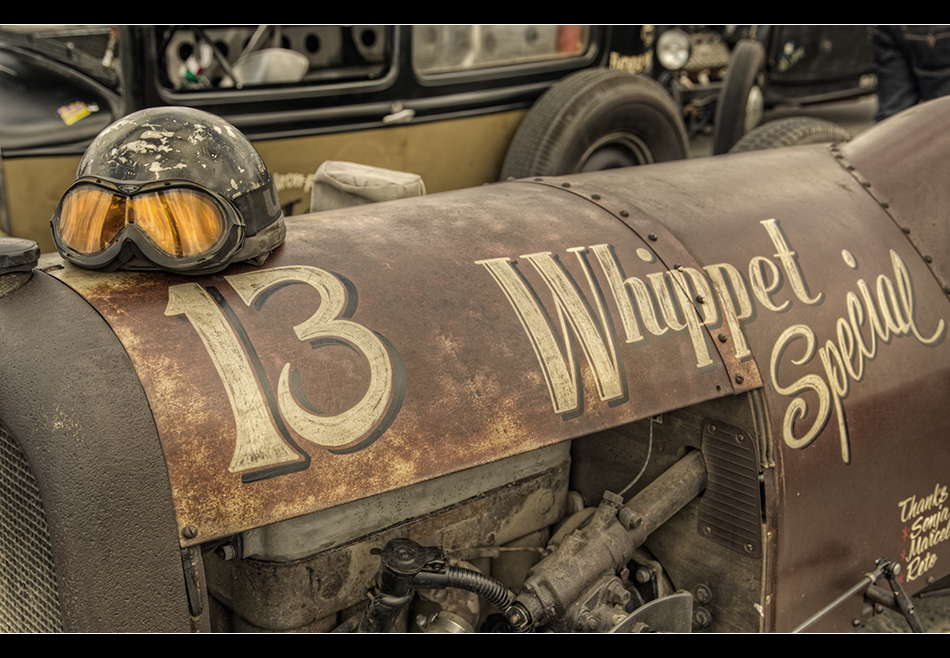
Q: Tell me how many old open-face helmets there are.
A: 1